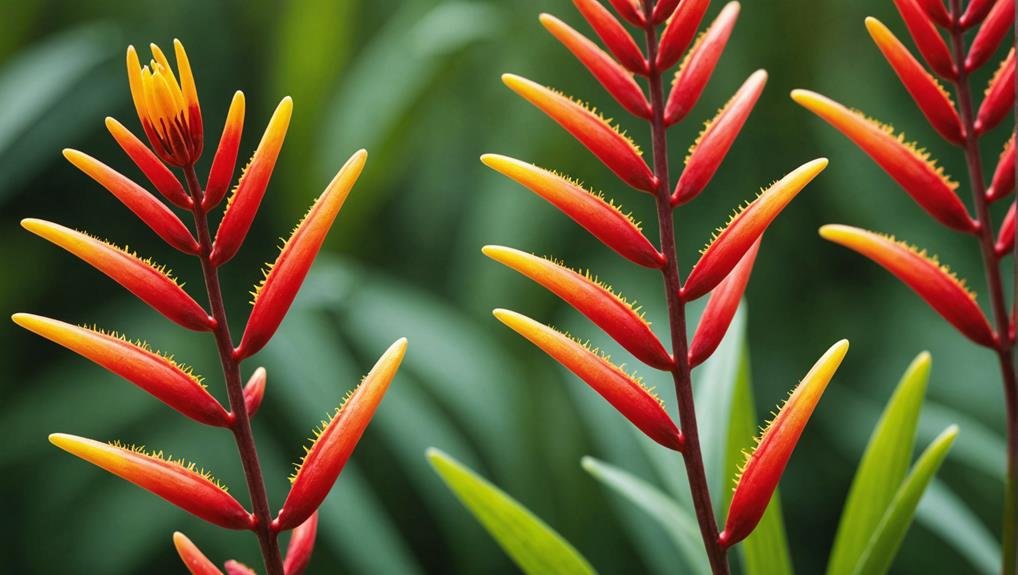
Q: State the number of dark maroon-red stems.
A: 3